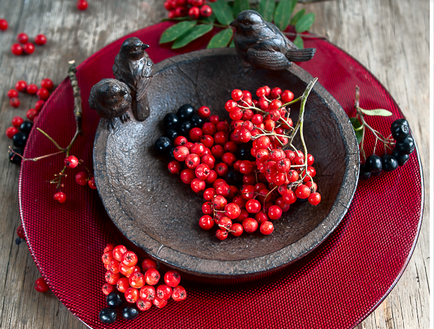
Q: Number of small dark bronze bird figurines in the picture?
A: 3